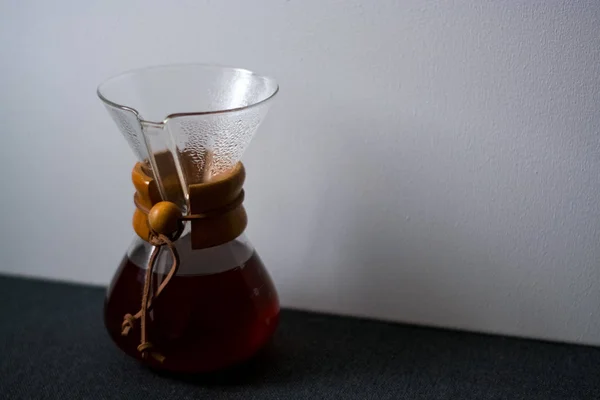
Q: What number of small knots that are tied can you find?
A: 2